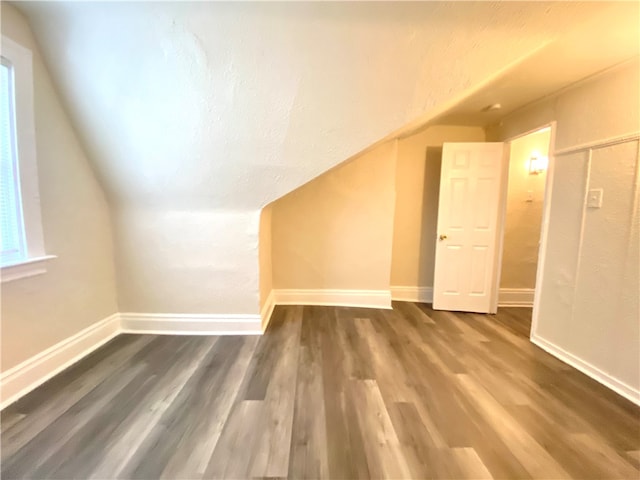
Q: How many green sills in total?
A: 0